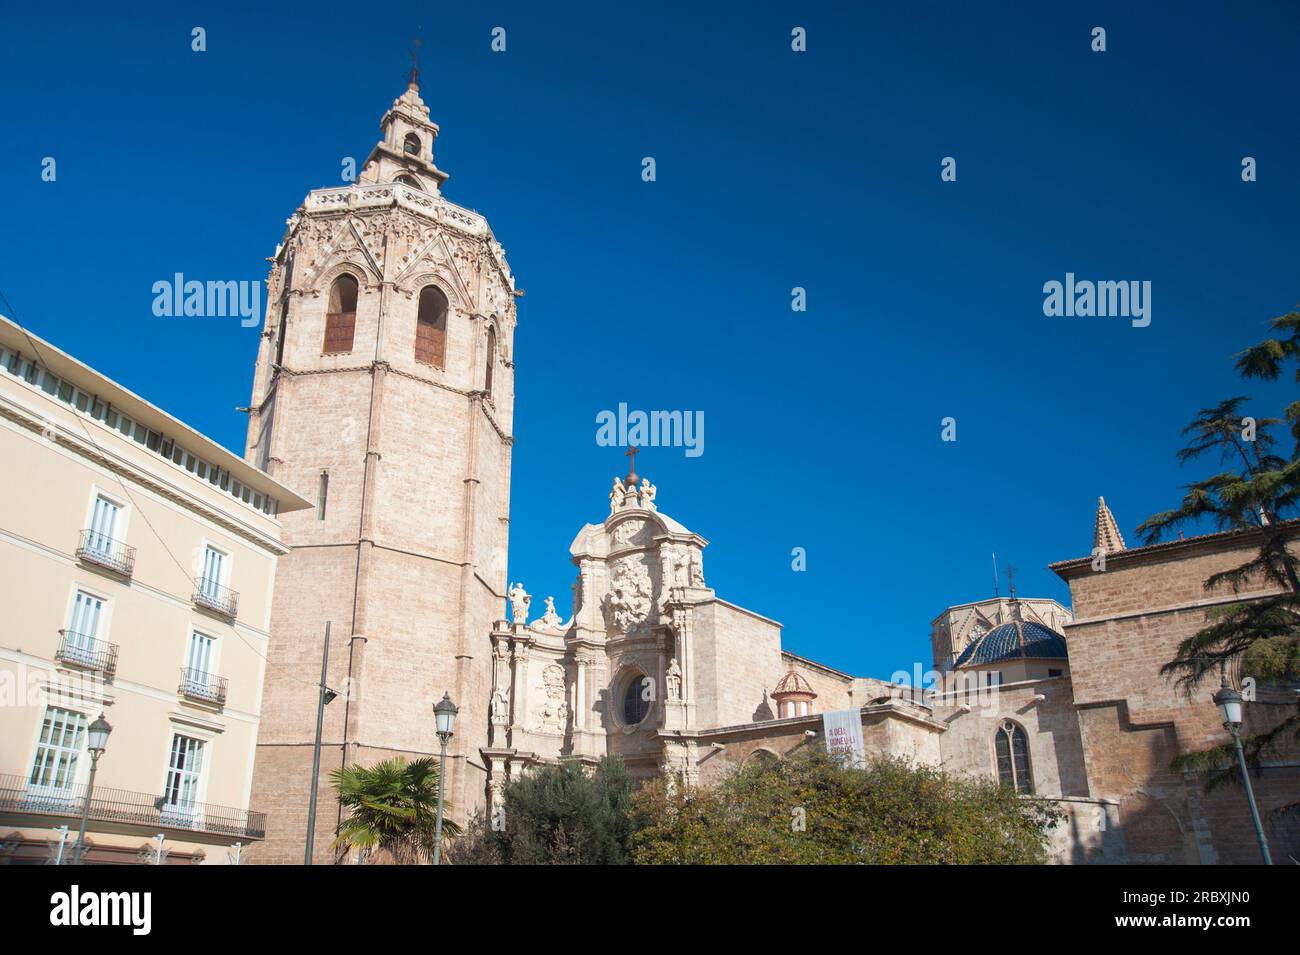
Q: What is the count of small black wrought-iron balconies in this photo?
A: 4